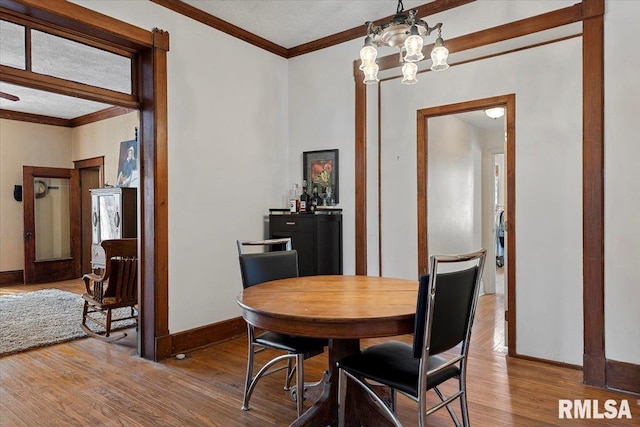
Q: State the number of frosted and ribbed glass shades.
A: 5